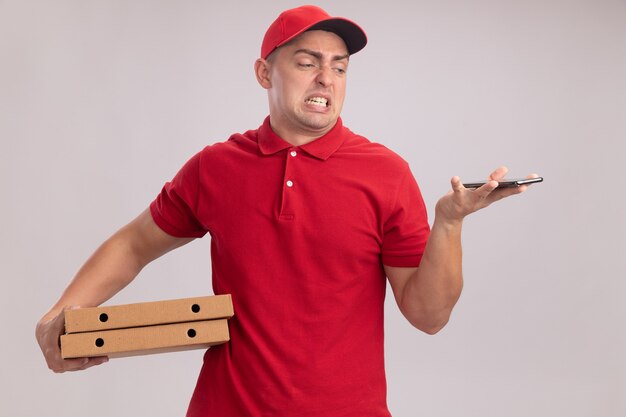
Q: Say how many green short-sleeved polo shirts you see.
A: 0